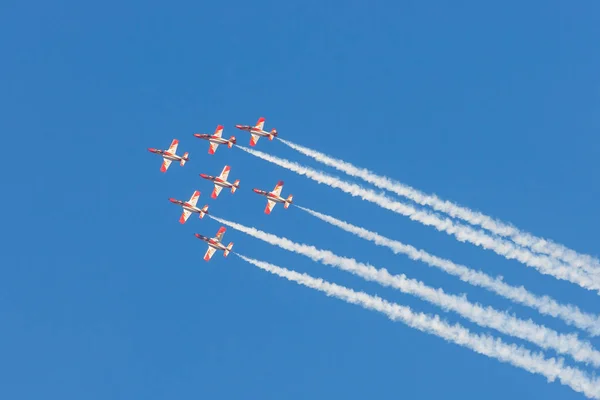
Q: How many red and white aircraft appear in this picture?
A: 7